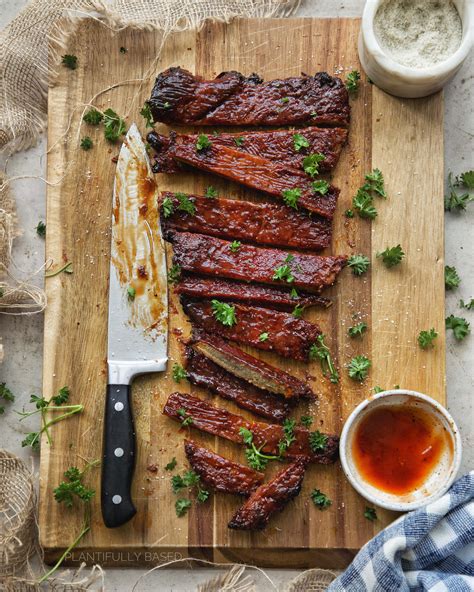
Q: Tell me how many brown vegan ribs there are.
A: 12